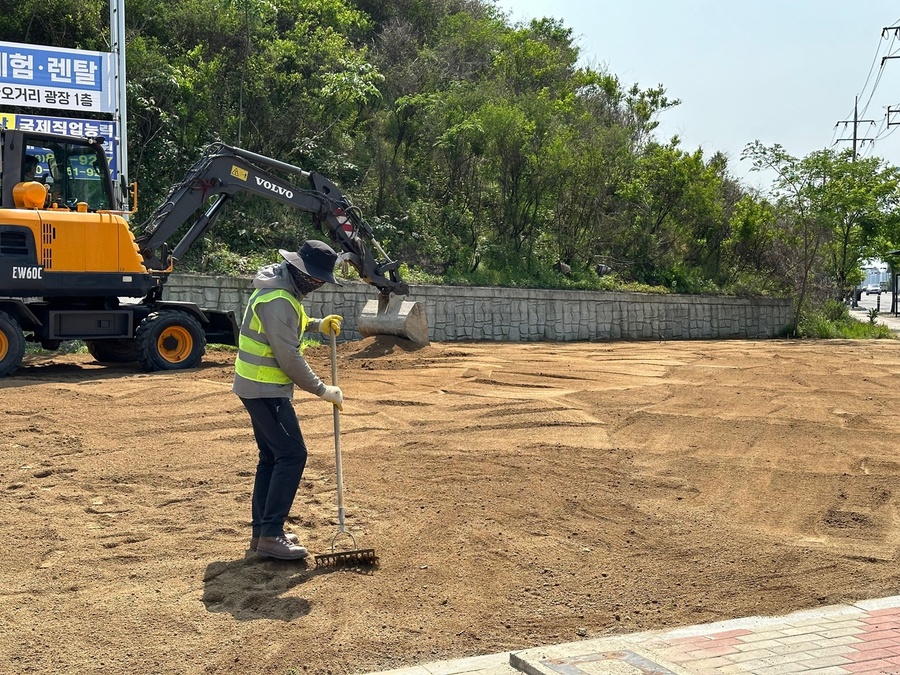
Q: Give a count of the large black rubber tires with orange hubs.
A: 2